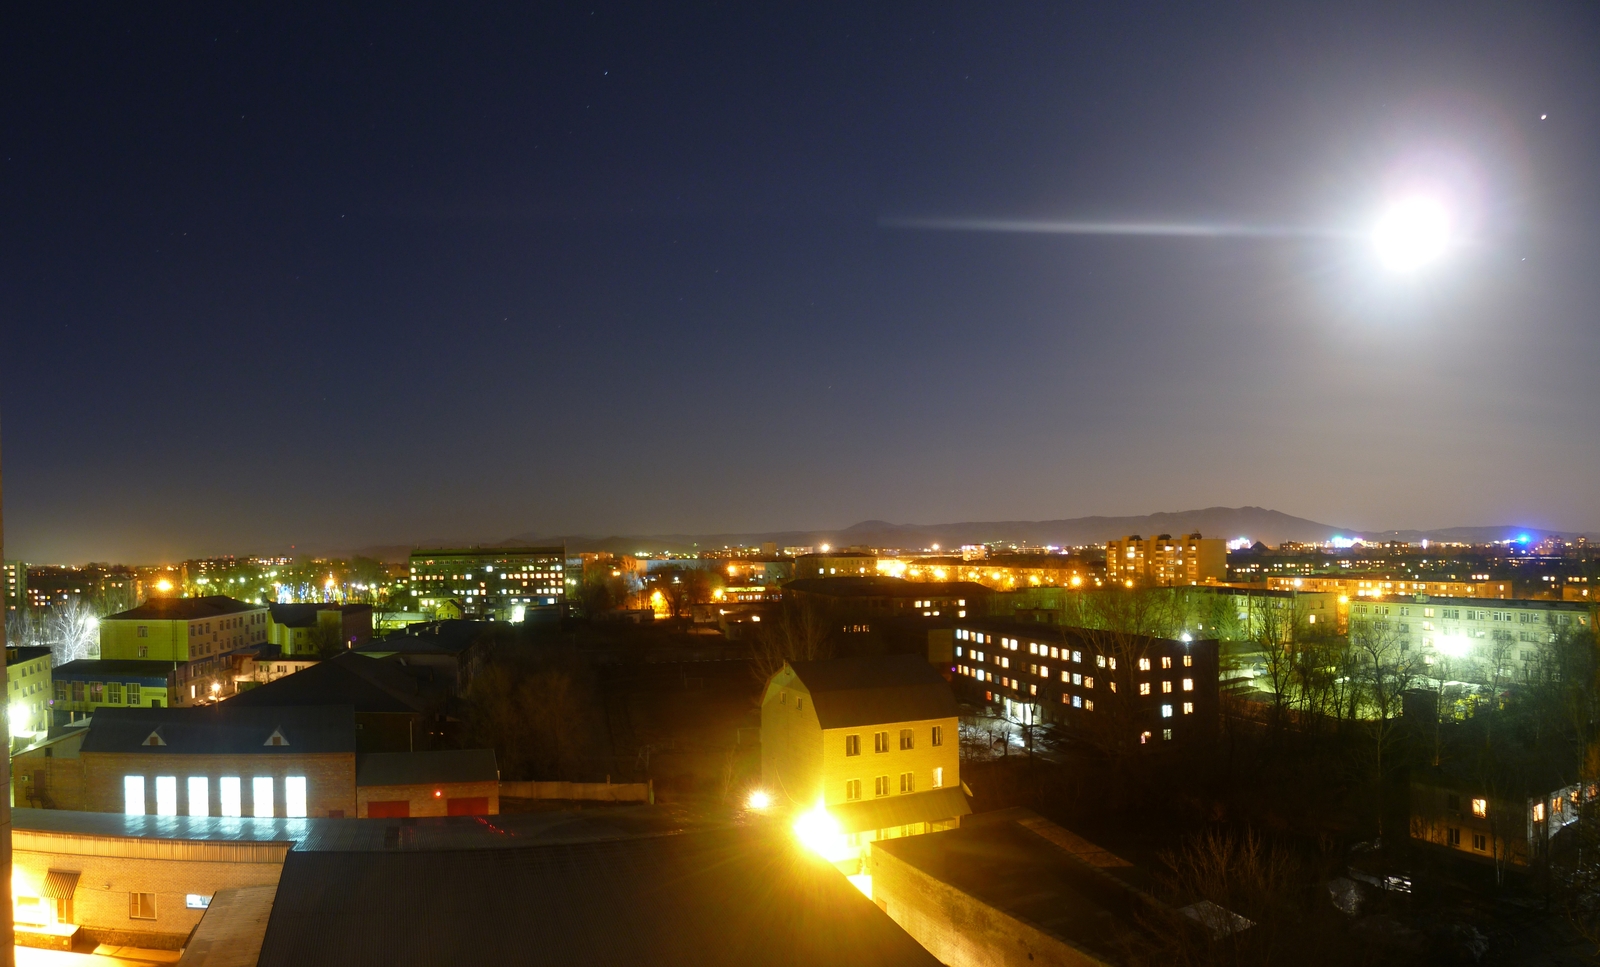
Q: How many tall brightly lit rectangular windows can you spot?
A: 6